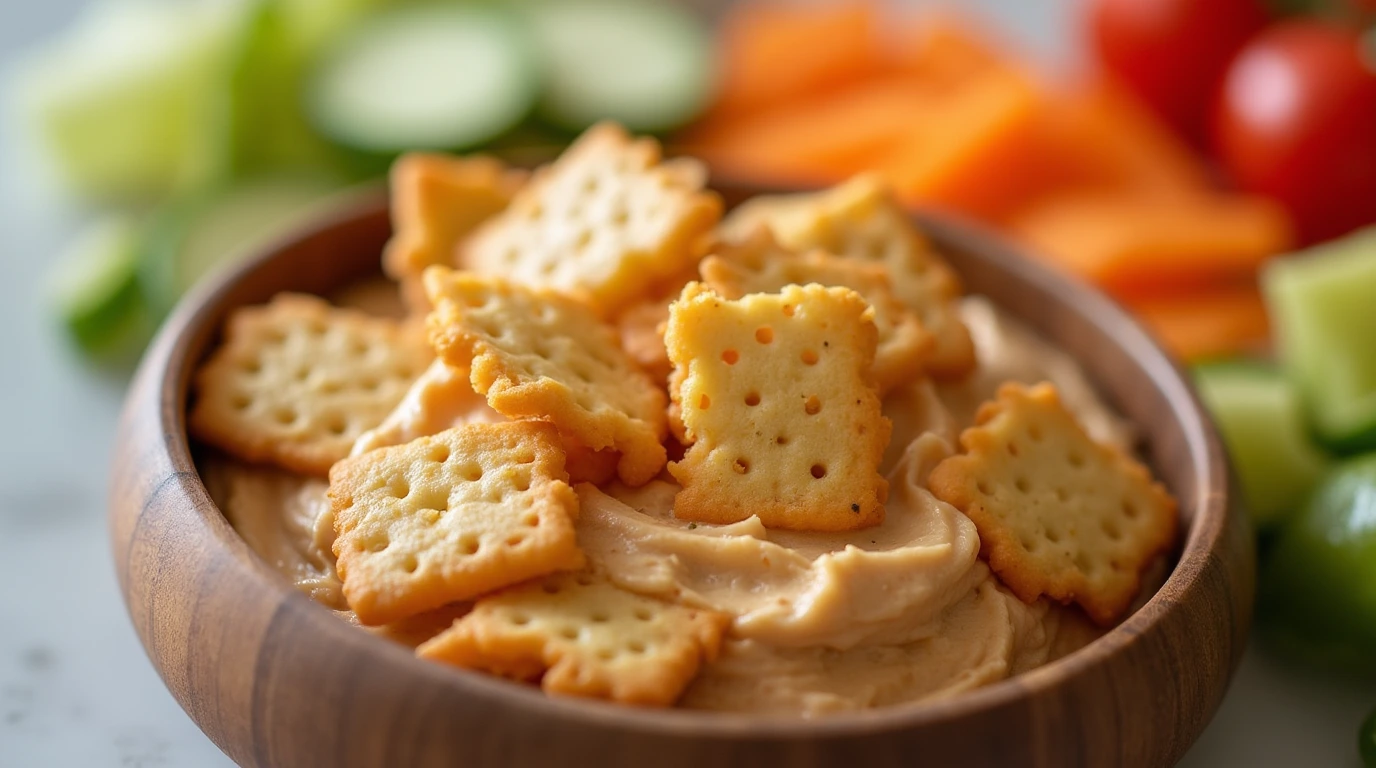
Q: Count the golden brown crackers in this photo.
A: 10